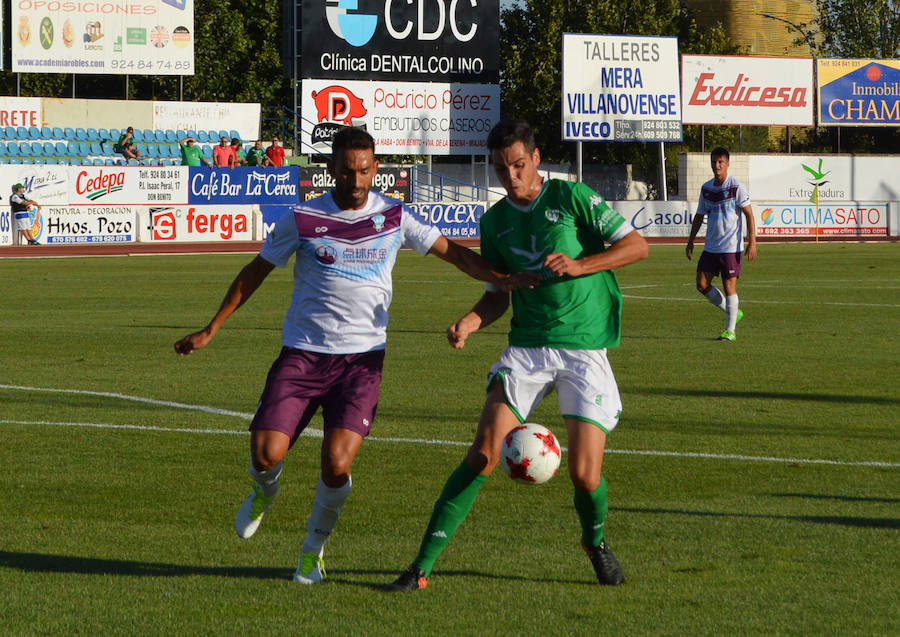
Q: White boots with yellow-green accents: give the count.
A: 2